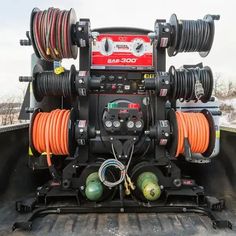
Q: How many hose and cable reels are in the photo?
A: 6